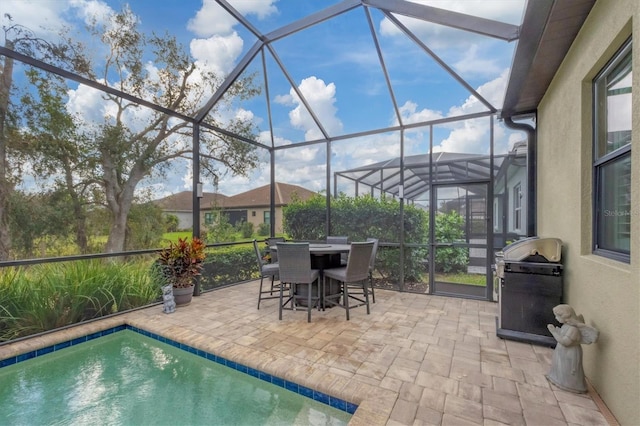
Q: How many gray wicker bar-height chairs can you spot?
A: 6